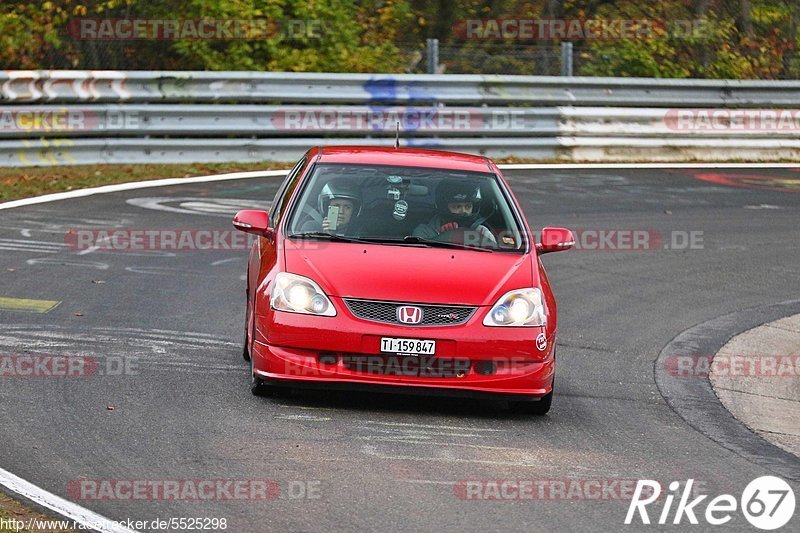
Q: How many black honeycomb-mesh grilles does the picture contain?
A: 1